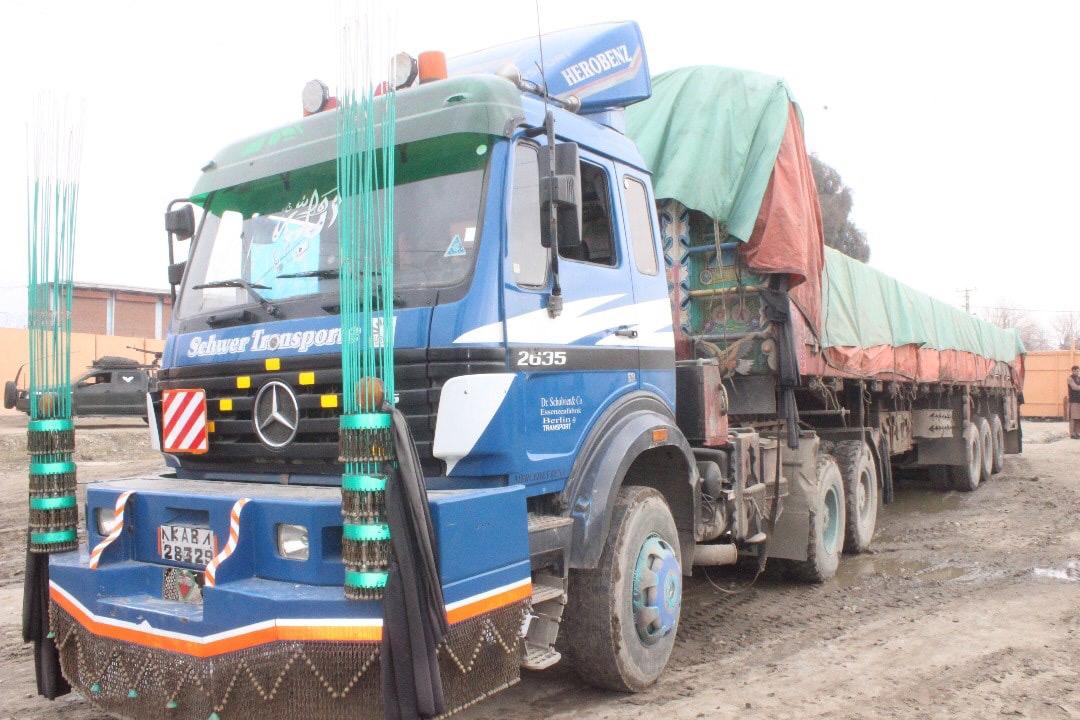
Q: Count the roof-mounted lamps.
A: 3